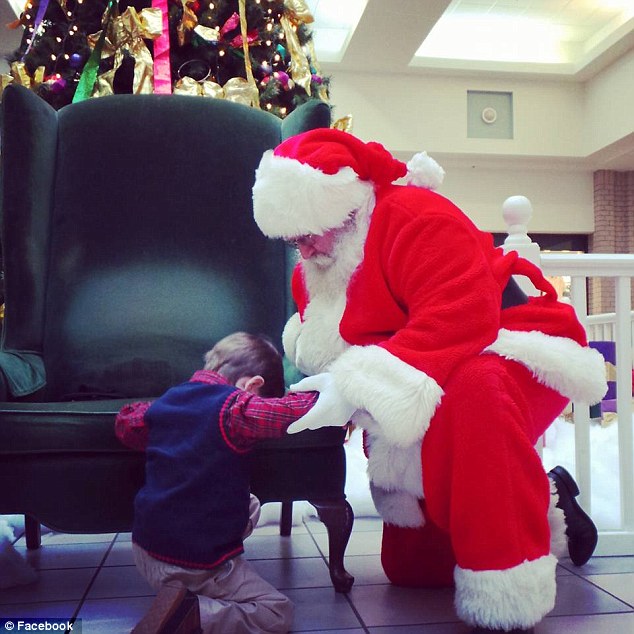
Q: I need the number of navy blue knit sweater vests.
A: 1